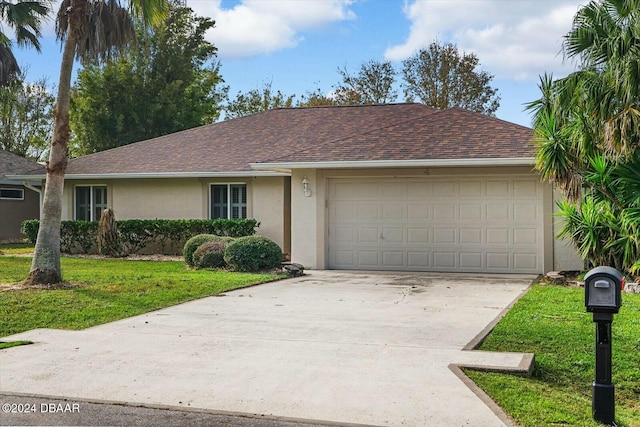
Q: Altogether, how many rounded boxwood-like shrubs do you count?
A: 3